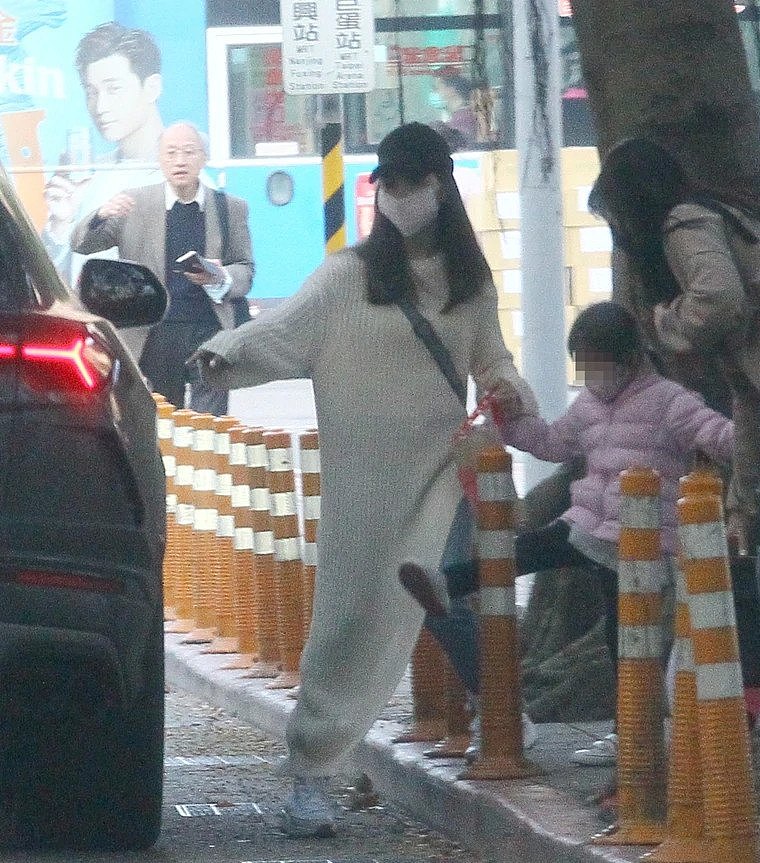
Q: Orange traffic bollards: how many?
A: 15